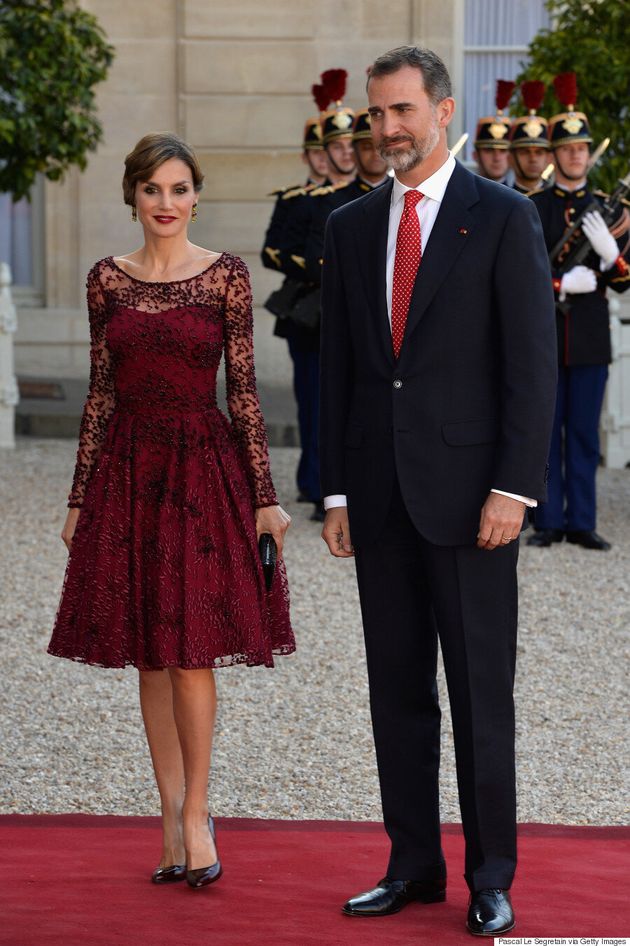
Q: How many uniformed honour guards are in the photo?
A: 6